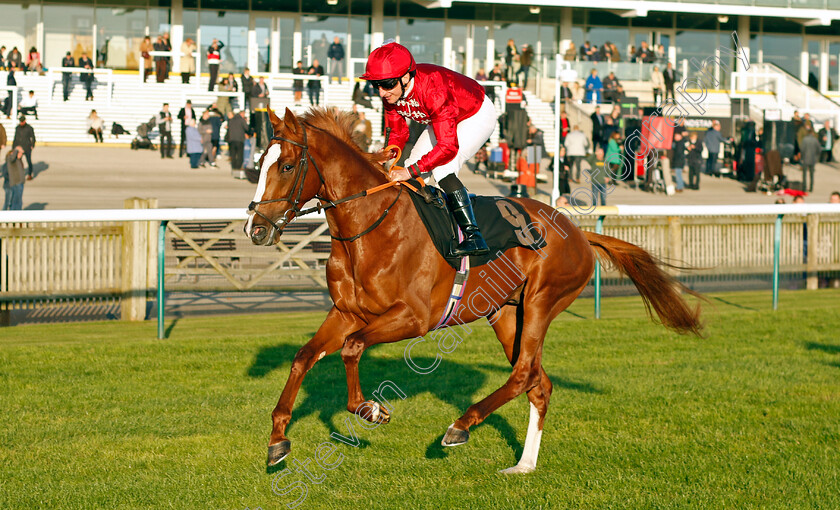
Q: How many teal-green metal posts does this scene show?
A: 3